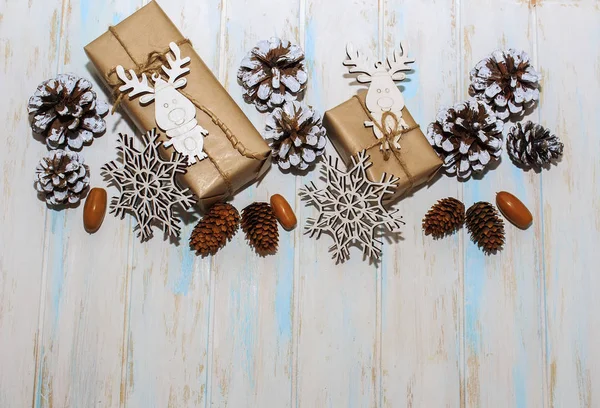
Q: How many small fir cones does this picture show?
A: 4